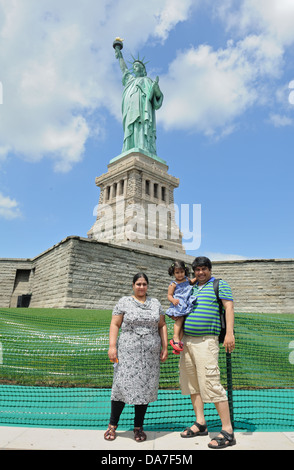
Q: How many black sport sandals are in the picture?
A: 2